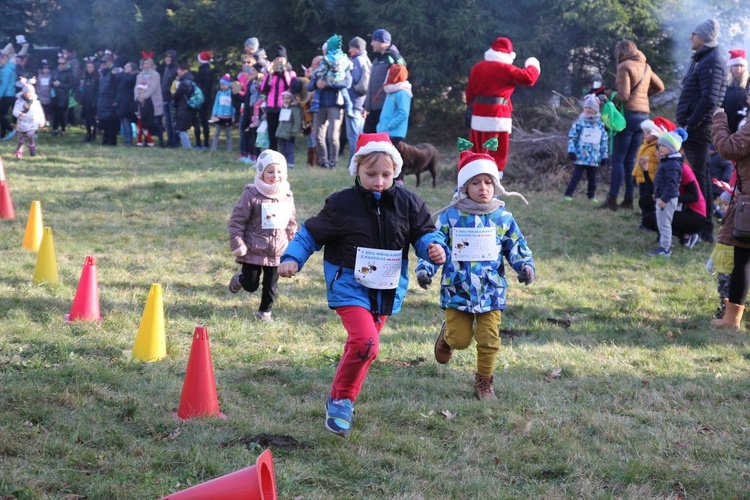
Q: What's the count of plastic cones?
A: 7